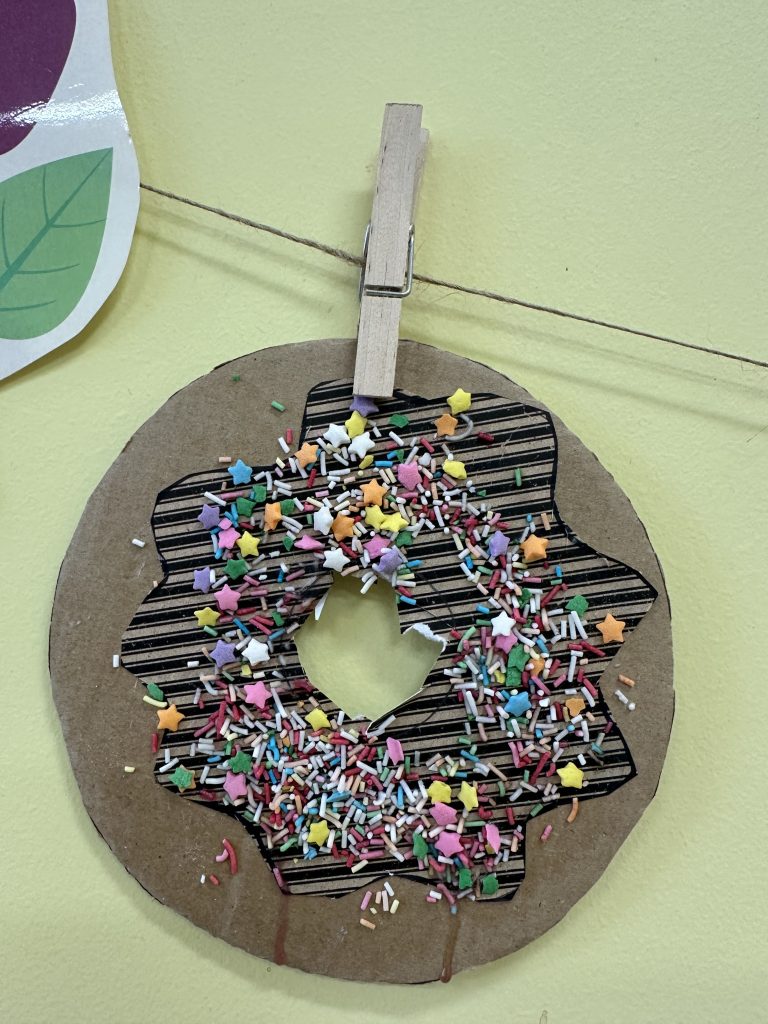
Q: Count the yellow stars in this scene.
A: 12